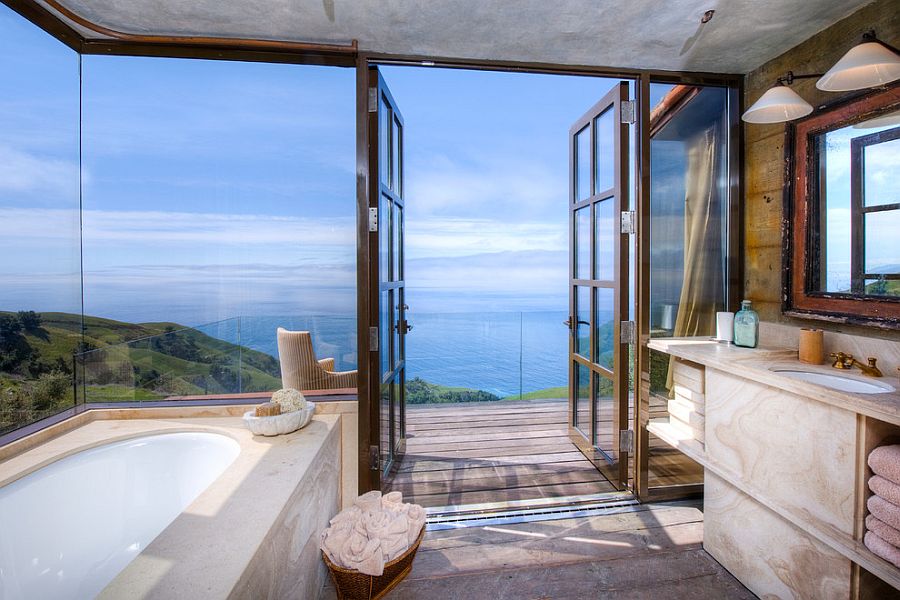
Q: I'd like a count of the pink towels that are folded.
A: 5